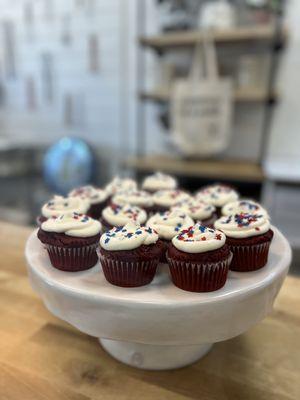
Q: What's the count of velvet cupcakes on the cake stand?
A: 15